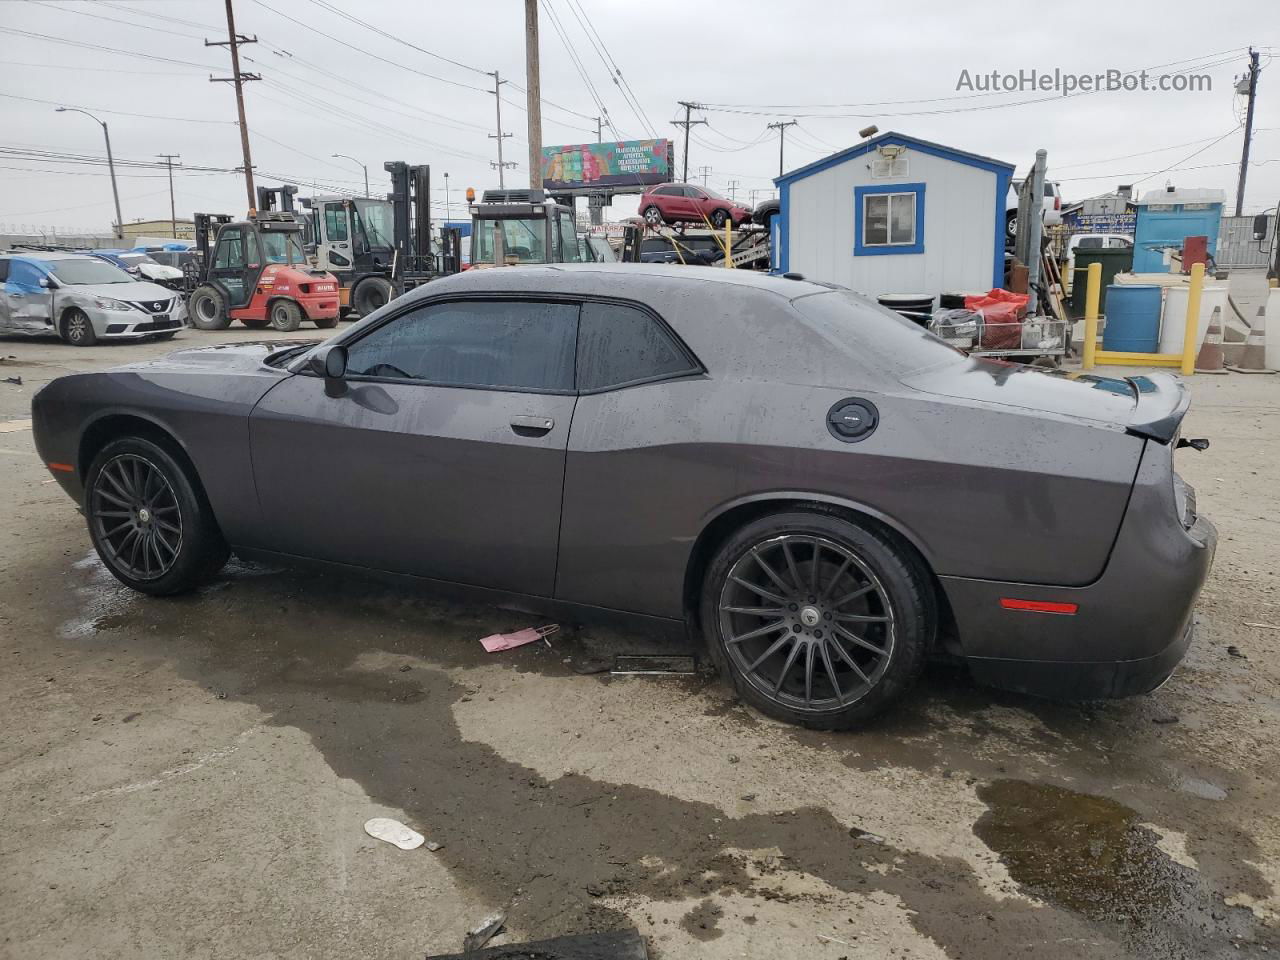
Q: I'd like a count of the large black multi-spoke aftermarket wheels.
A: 2